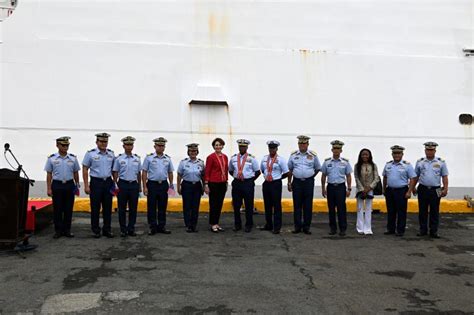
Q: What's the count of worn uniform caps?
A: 11